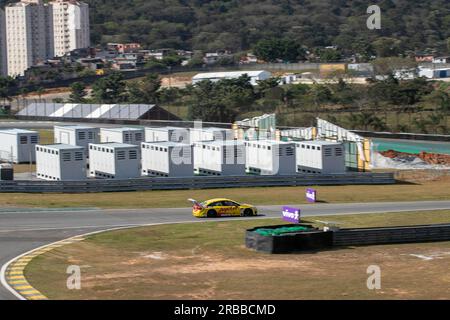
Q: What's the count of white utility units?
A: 11